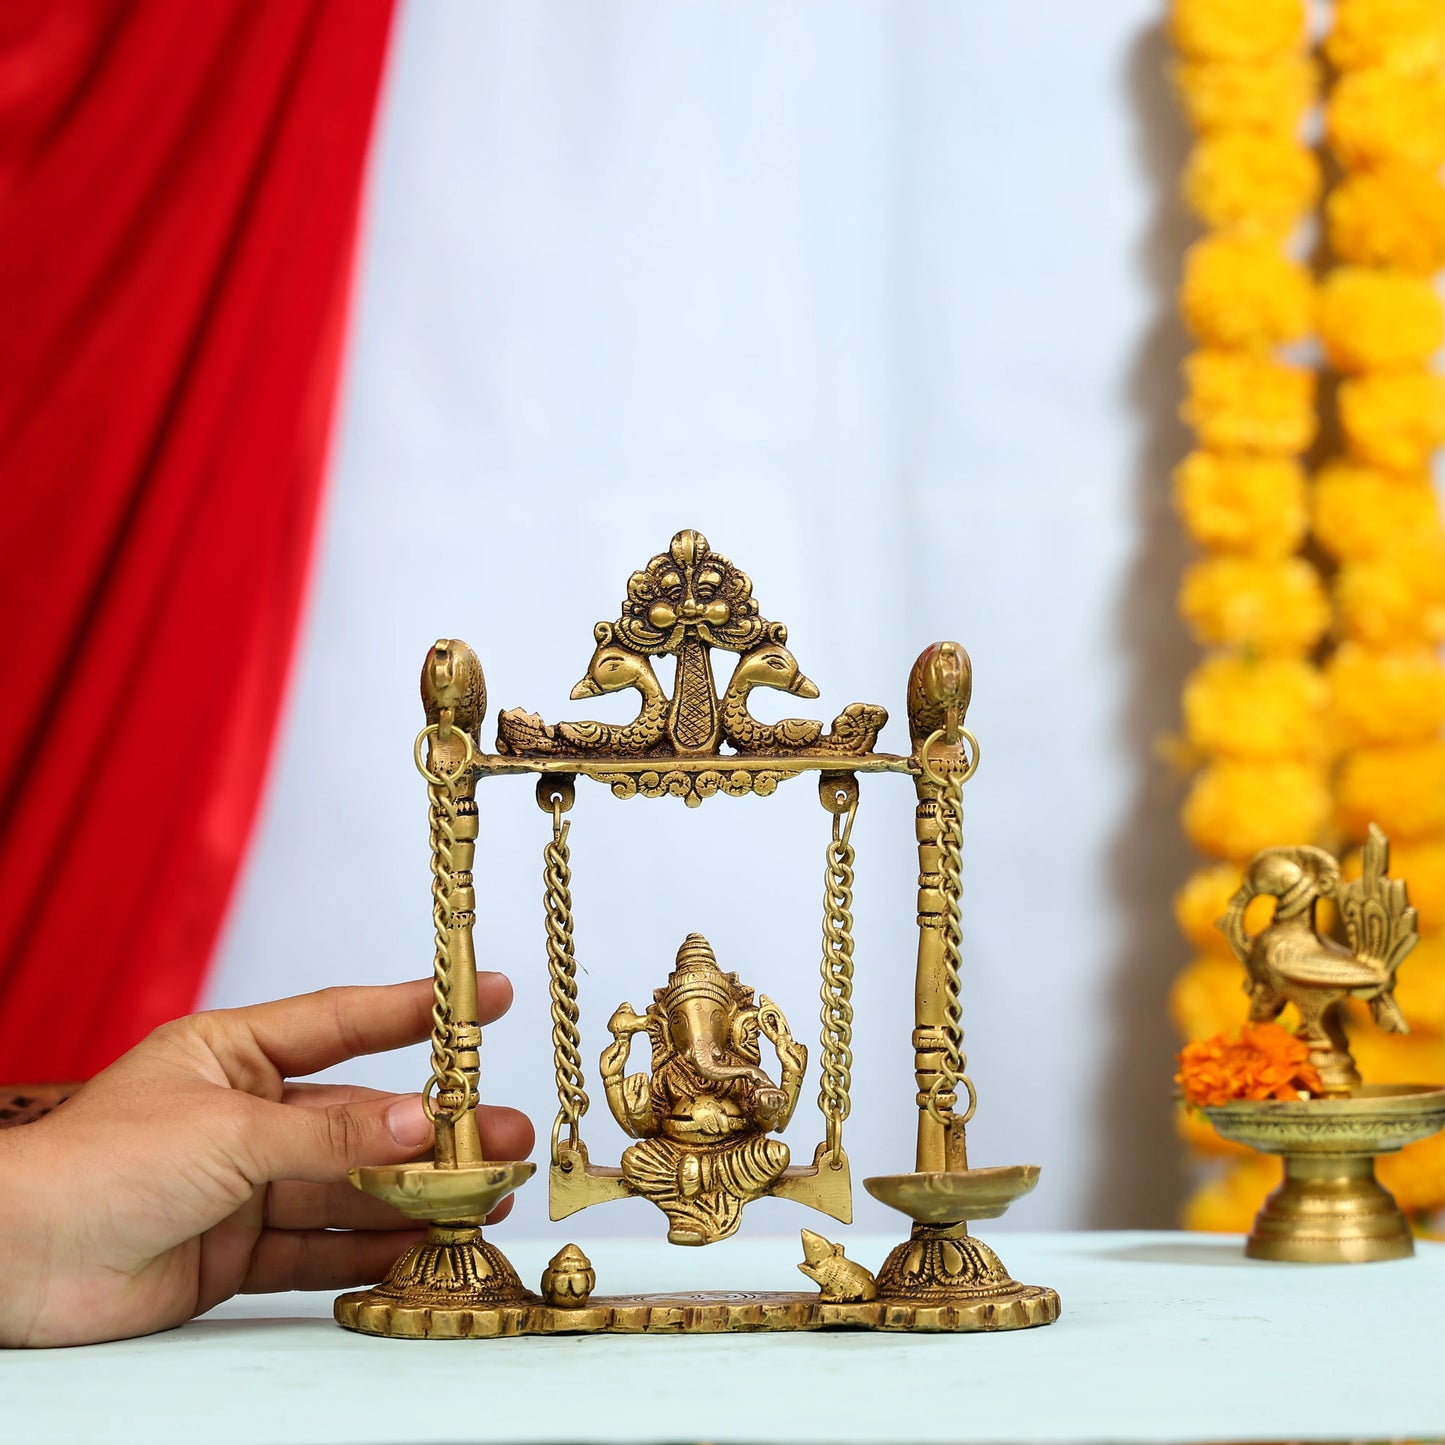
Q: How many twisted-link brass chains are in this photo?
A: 4